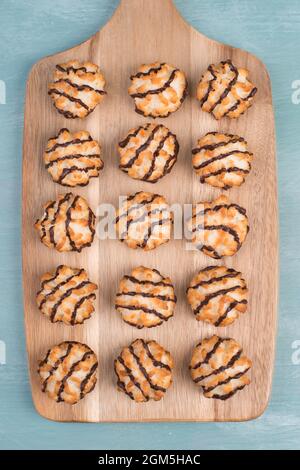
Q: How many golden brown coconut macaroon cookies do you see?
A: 15